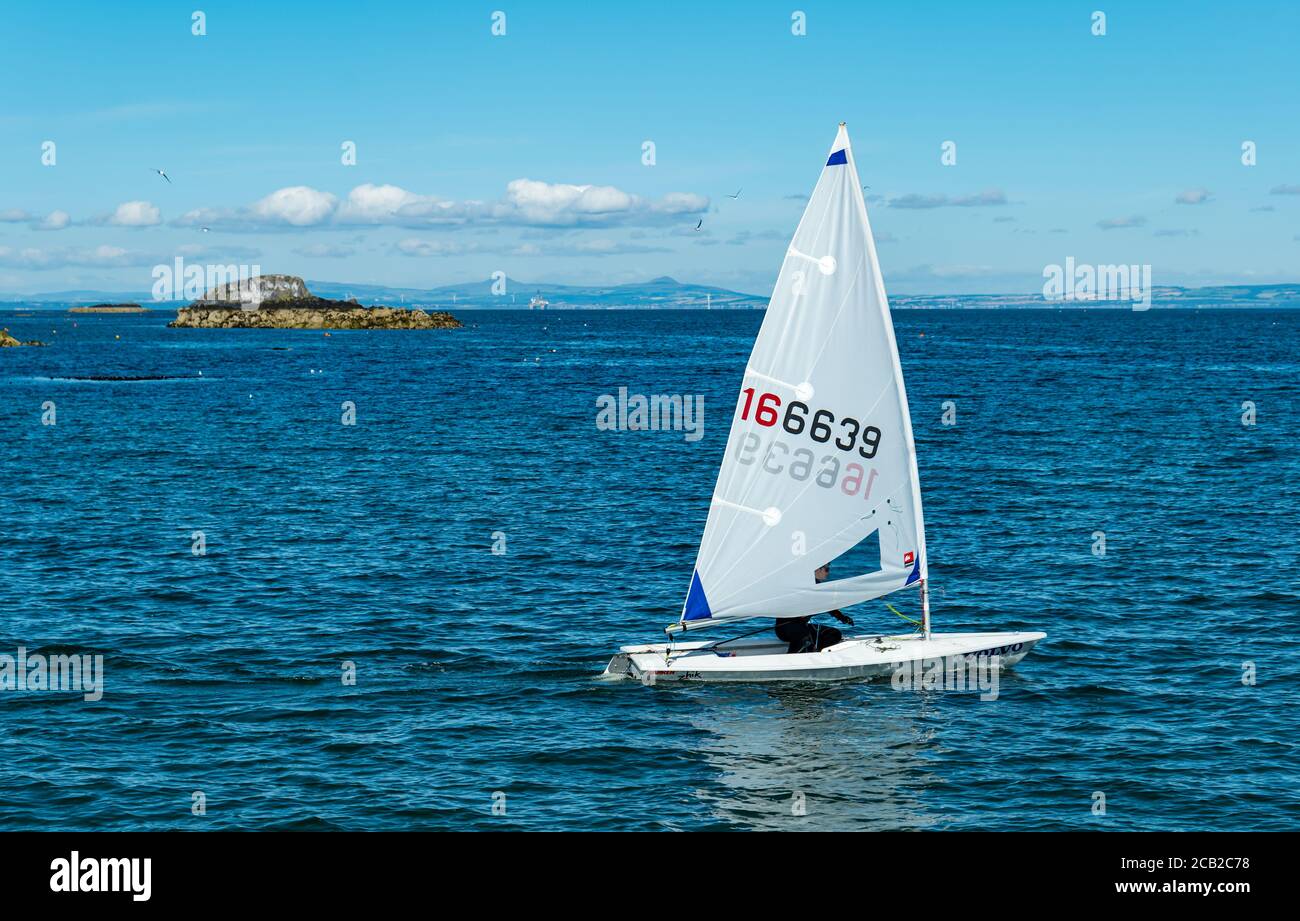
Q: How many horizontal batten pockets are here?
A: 3